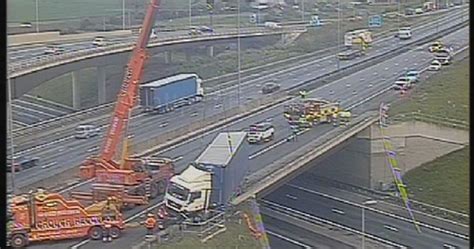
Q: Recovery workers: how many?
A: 2